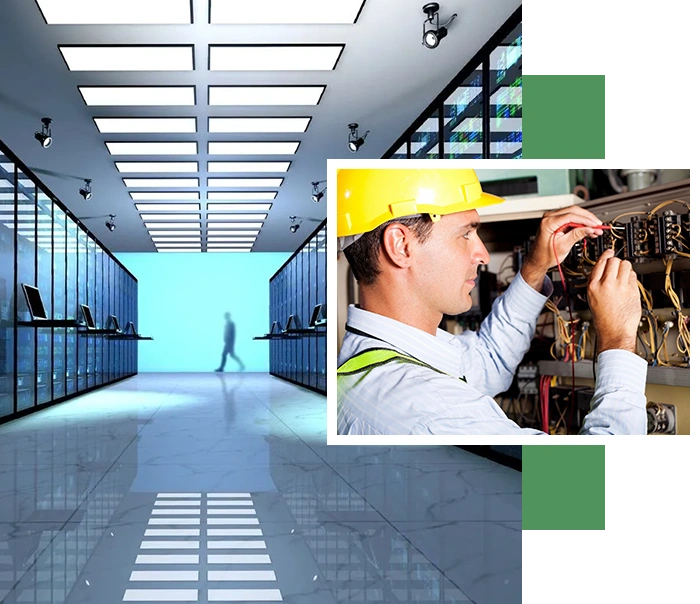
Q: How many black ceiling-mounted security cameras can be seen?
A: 7